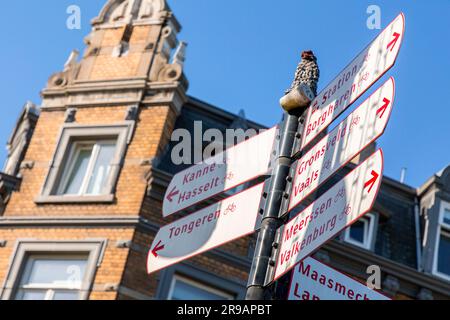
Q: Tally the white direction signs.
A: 6